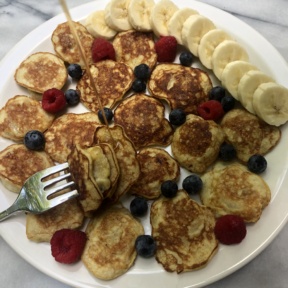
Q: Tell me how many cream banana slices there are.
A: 11